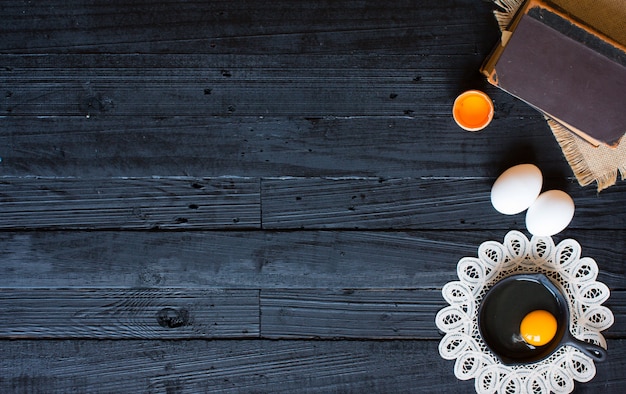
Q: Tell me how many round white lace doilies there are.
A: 1